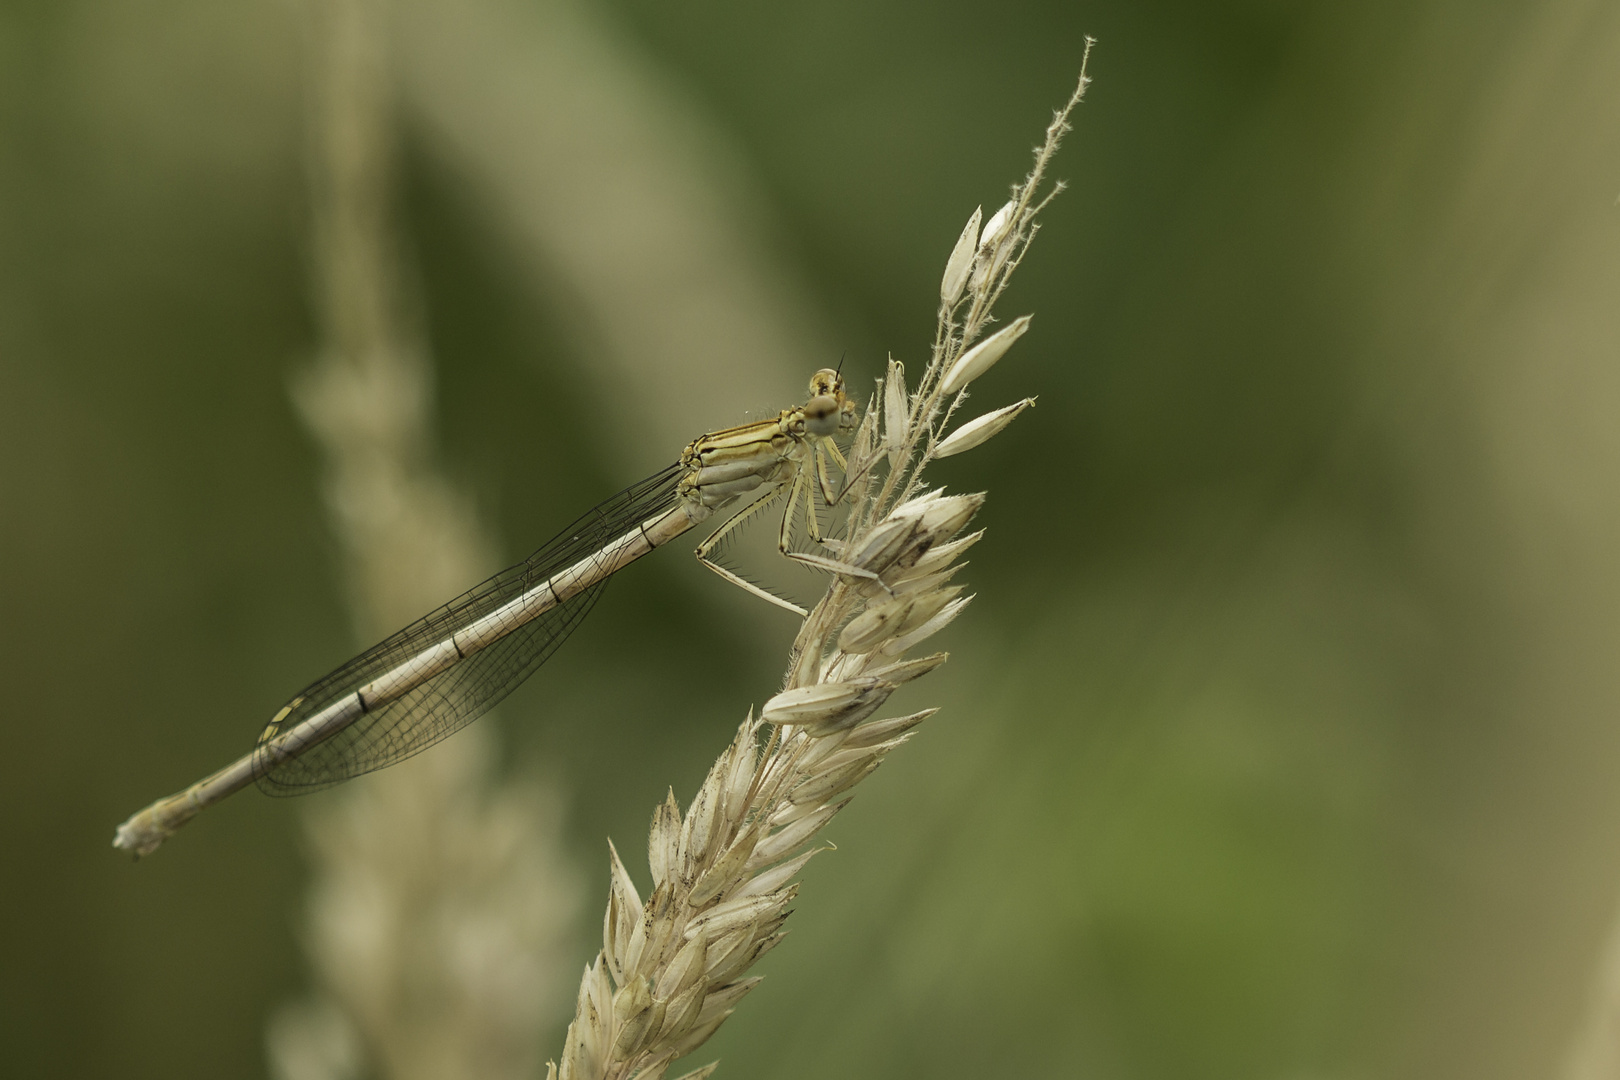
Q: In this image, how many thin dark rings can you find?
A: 4